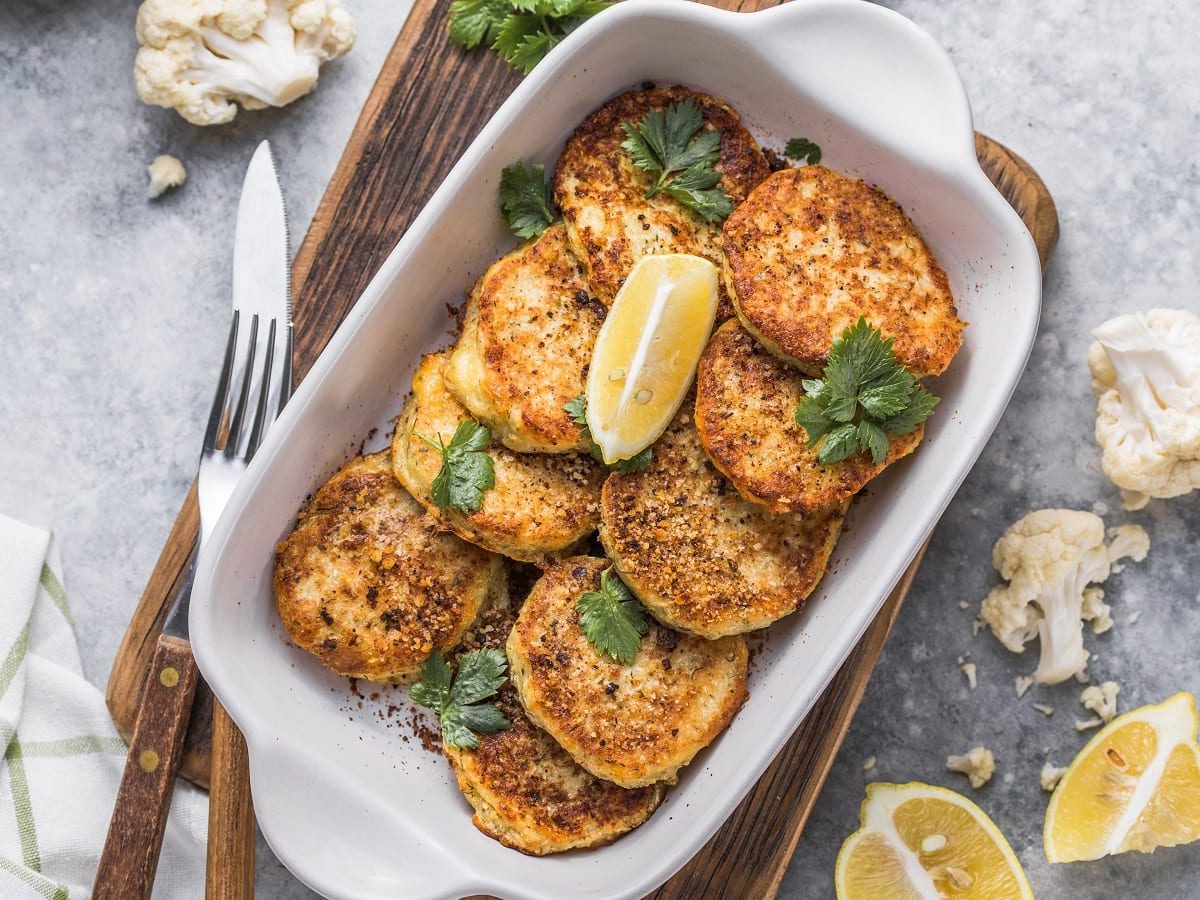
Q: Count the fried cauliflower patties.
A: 9